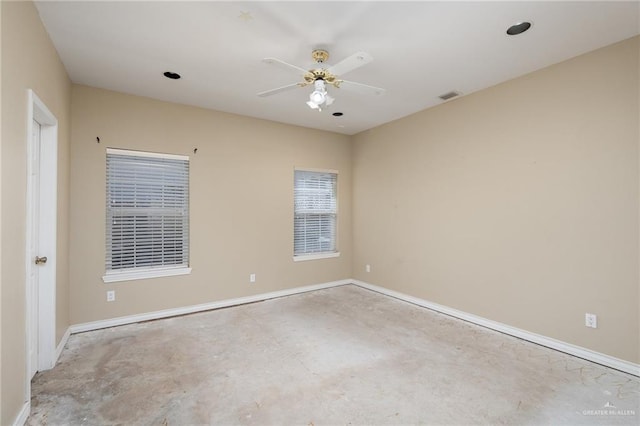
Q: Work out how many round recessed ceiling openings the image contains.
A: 3